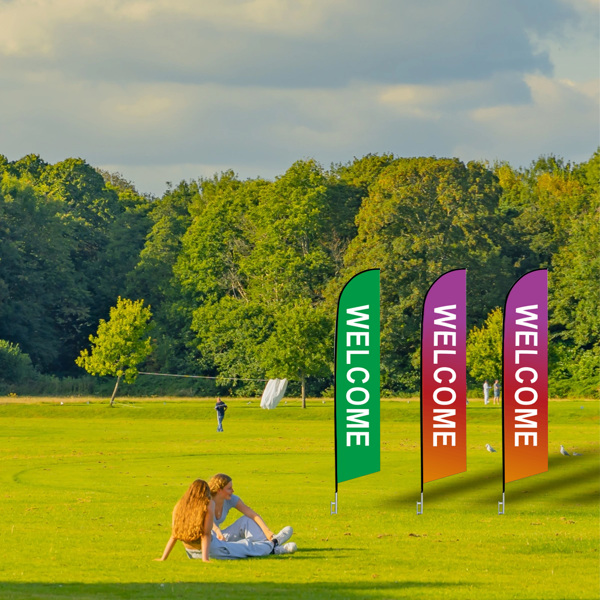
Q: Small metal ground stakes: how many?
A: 3